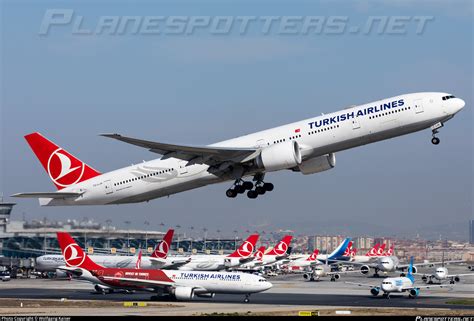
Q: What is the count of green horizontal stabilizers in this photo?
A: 0